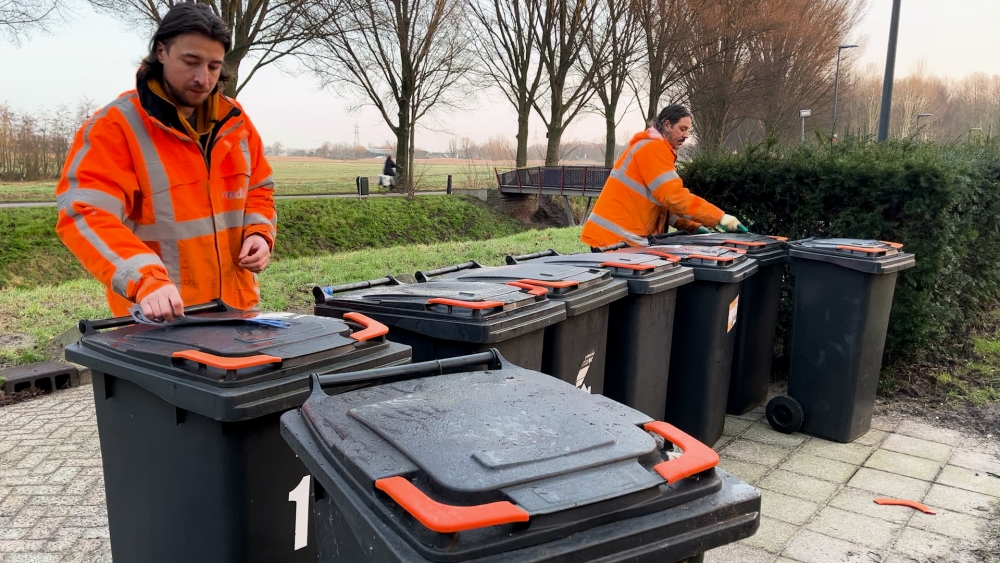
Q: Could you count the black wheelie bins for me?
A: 8